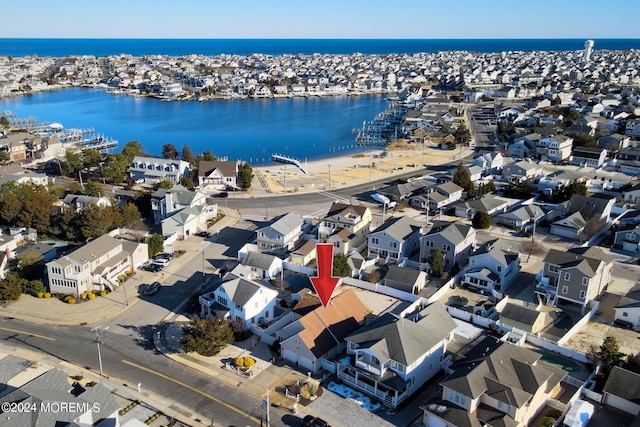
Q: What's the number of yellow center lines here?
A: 2